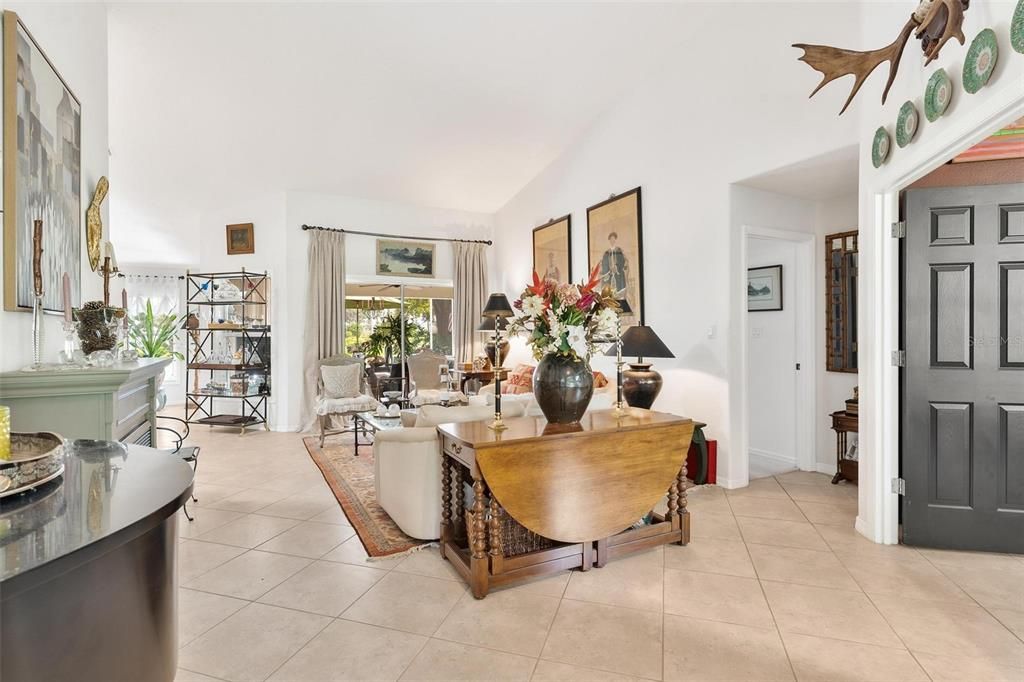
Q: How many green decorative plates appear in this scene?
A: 5